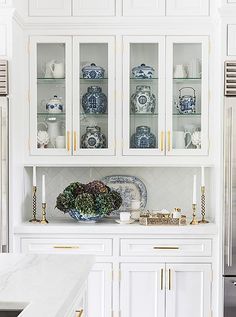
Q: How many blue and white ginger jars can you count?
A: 4